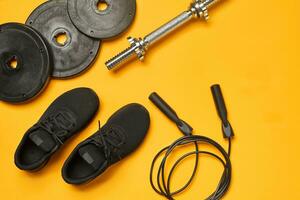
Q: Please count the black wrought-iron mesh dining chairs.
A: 0